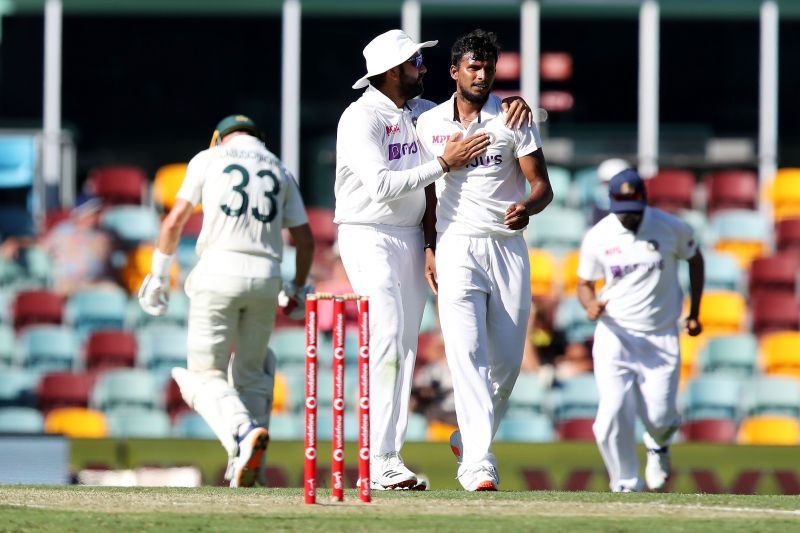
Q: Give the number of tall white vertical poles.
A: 6